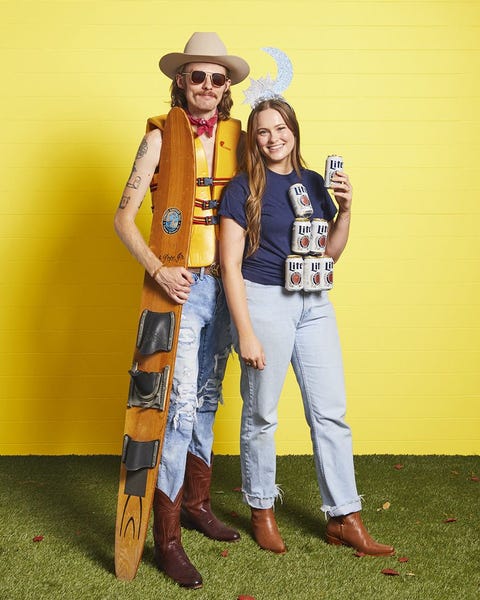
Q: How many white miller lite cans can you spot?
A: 7